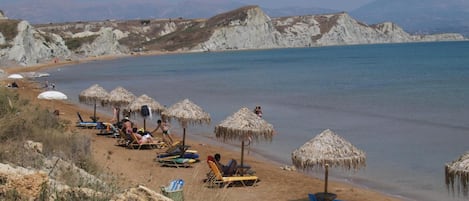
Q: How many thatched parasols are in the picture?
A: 7